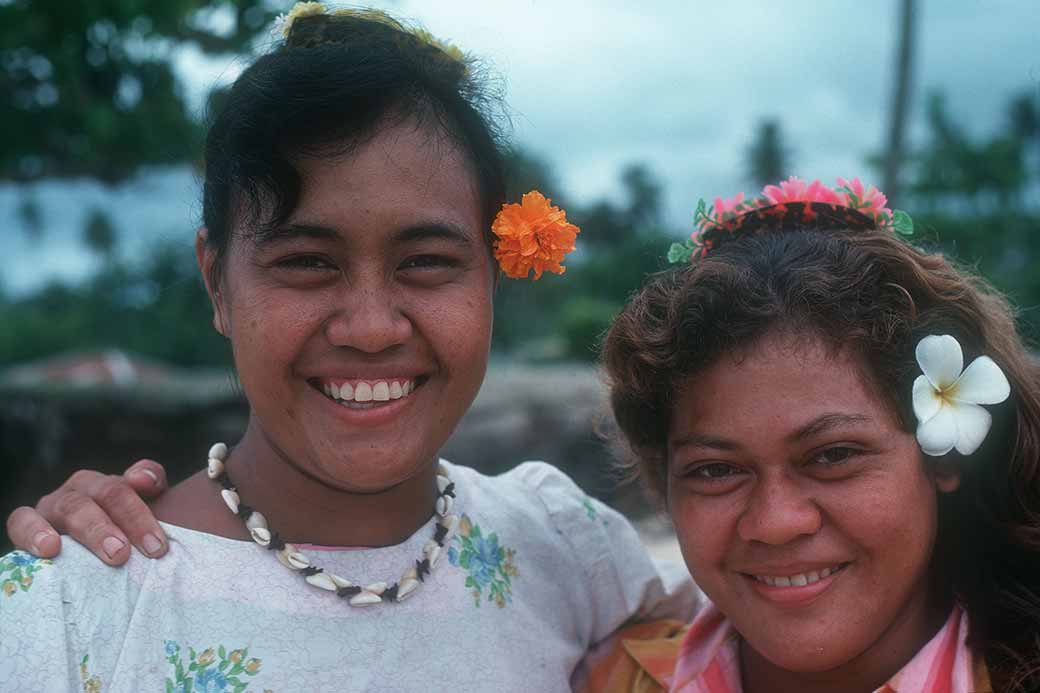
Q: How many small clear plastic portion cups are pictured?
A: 0